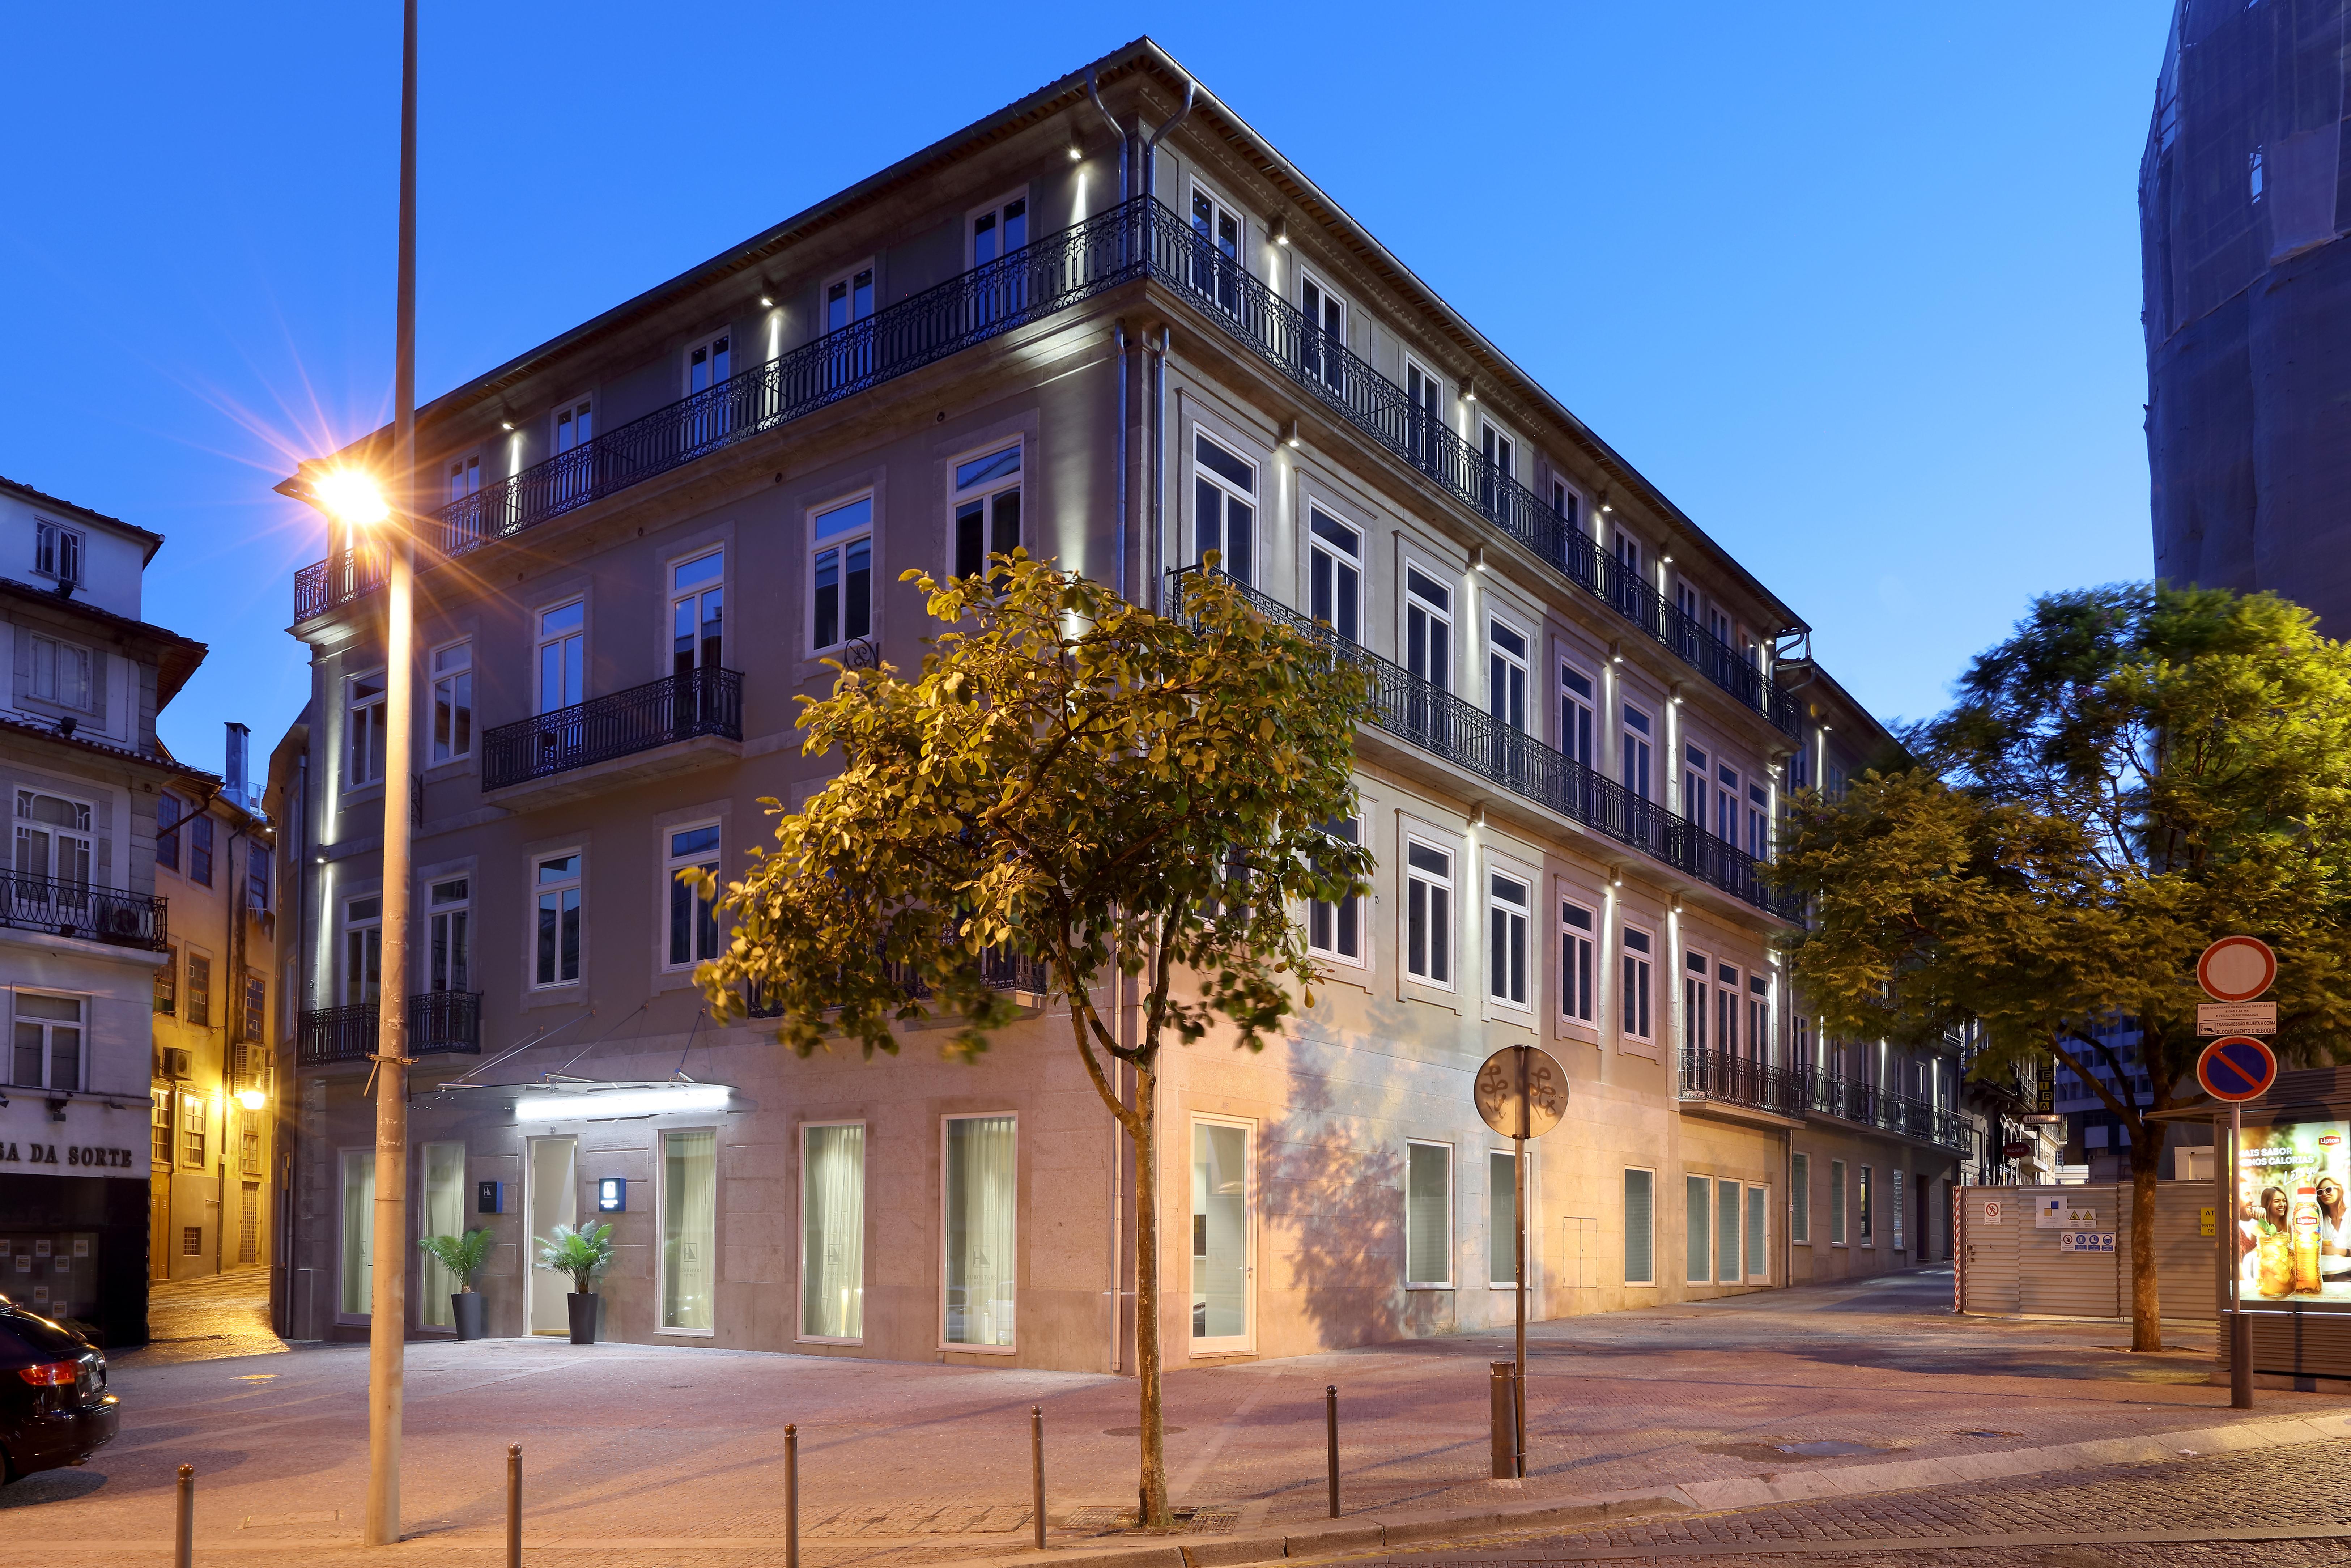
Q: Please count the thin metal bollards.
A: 5